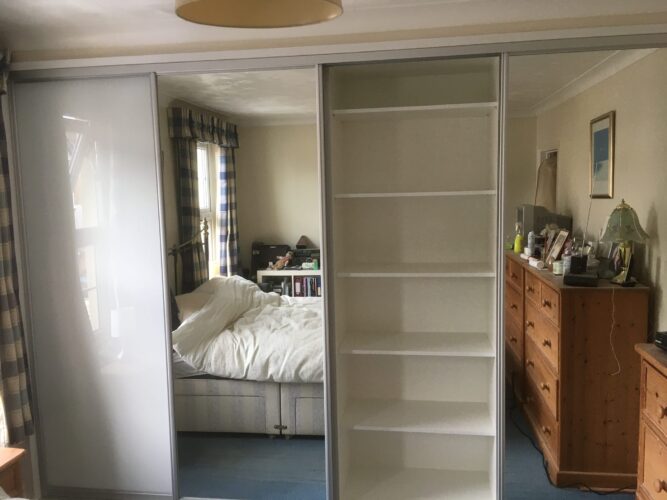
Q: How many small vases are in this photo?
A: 0